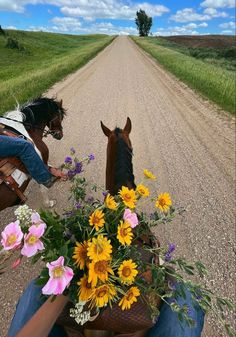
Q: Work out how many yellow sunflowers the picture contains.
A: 14